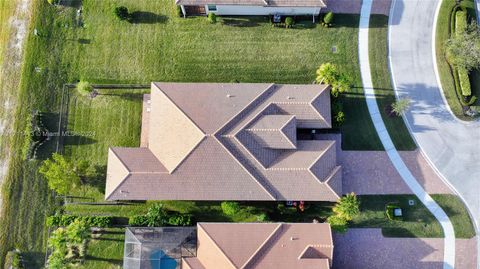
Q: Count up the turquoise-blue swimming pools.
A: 1